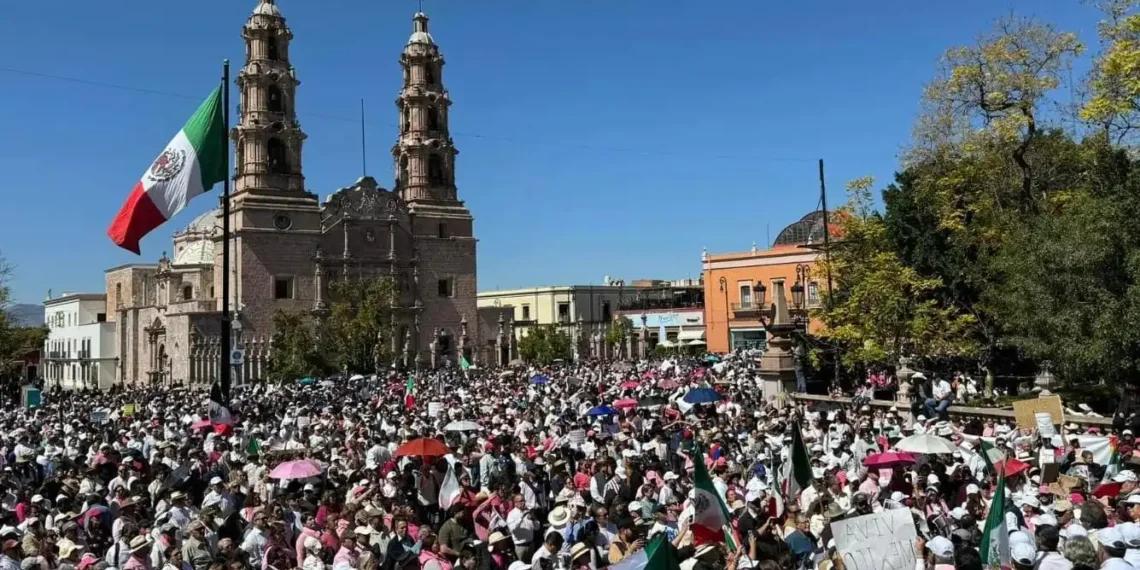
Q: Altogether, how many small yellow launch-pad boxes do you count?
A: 0